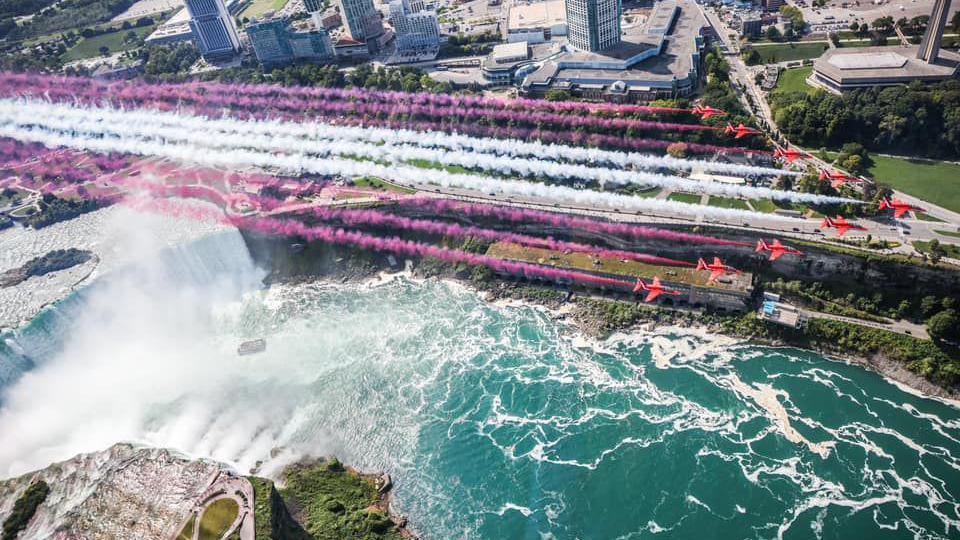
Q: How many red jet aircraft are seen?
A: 9